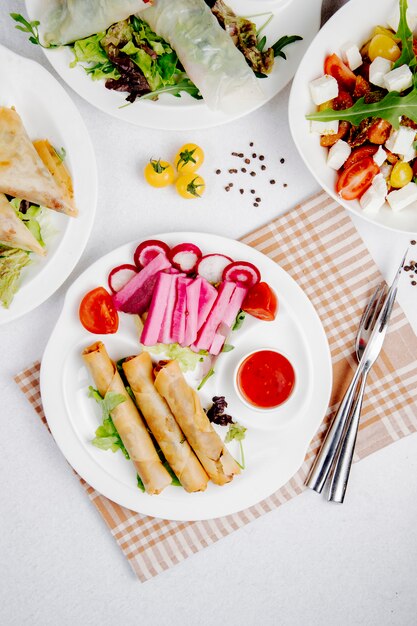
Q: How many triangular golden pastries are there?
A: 2